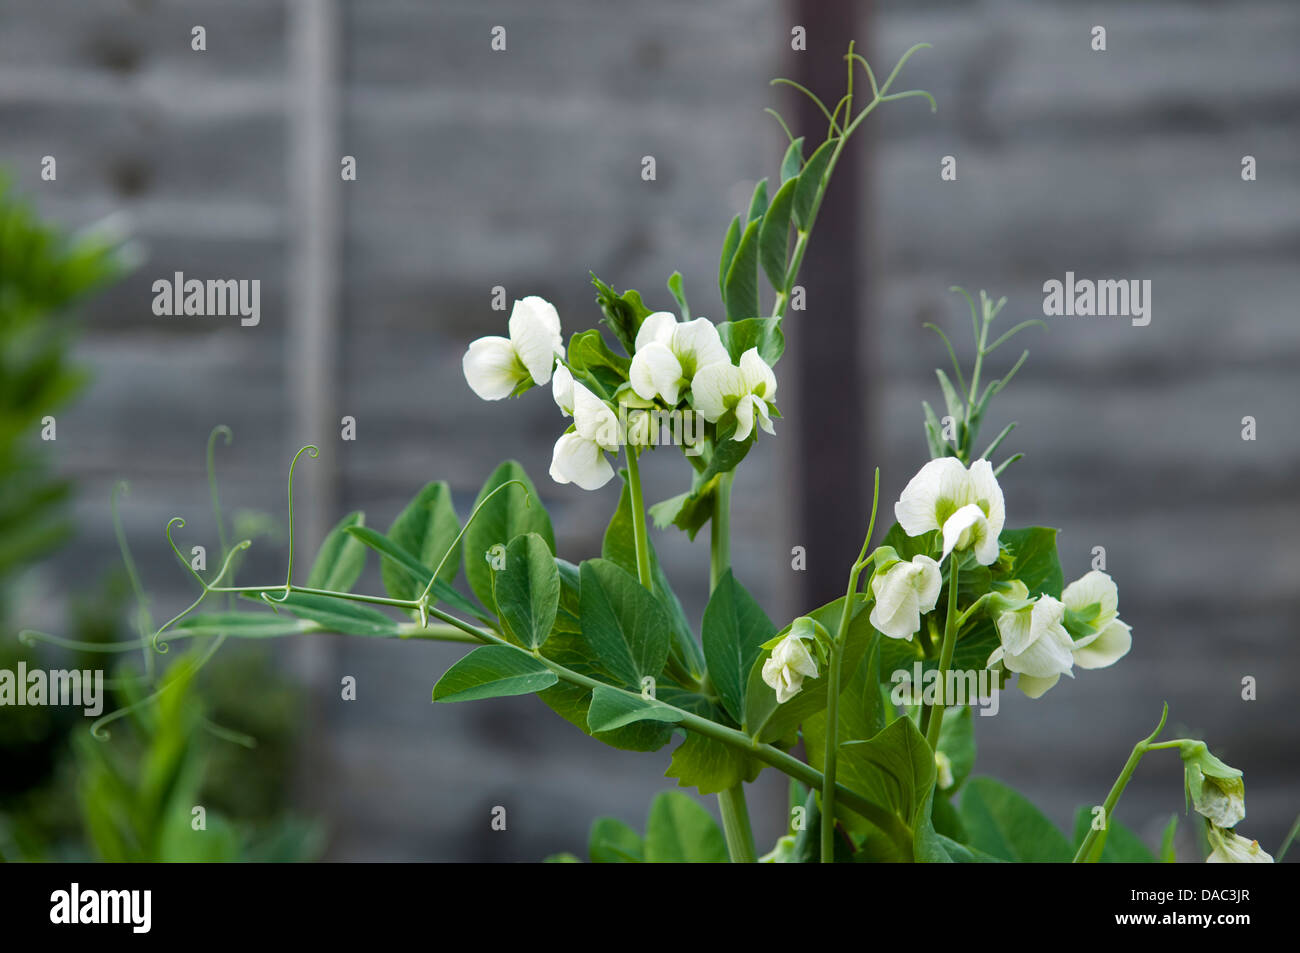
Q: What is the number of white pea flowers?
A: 11